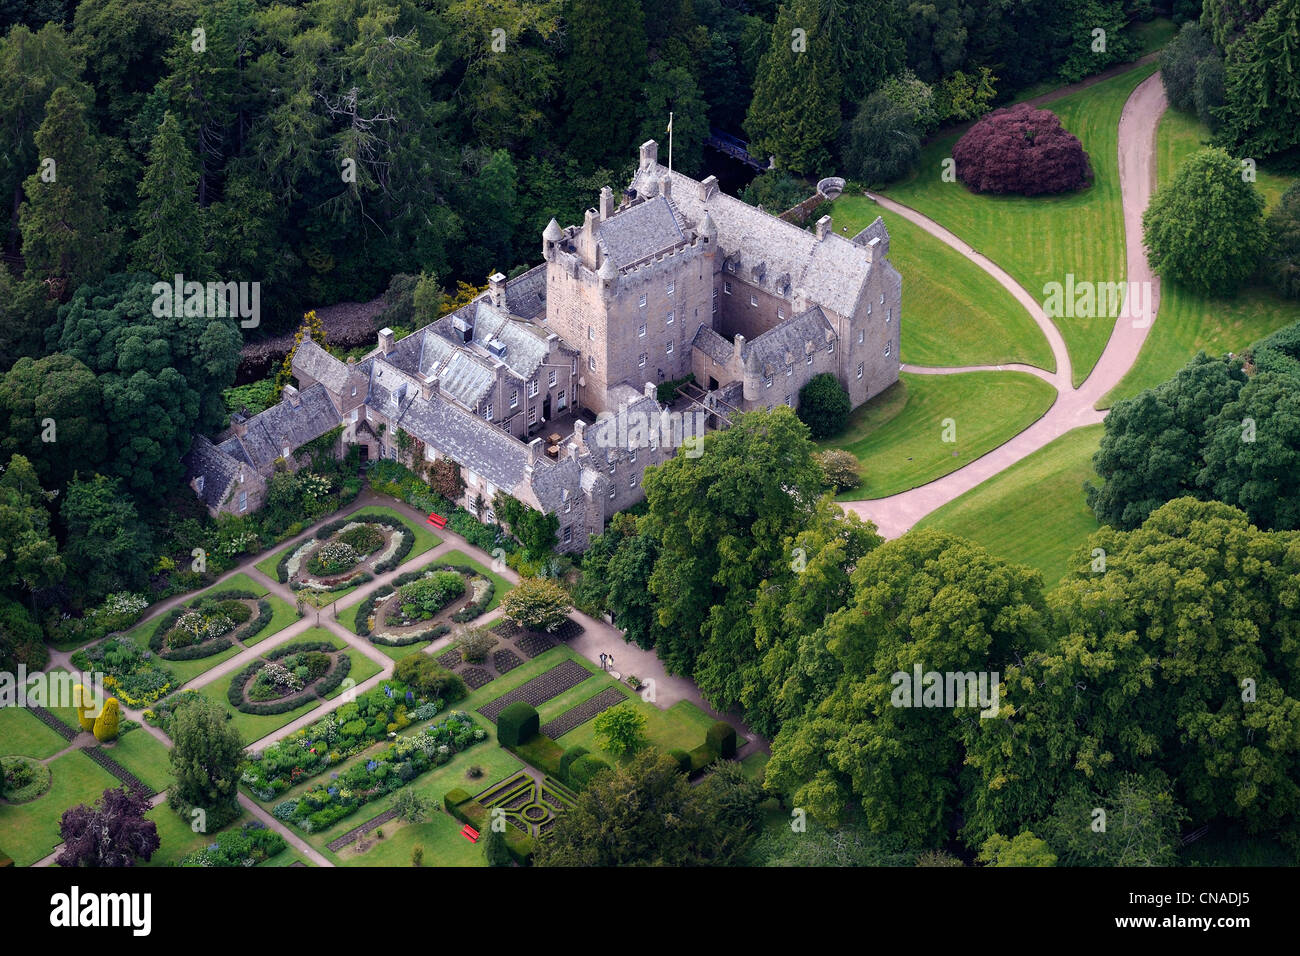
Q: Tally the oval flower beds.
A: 4